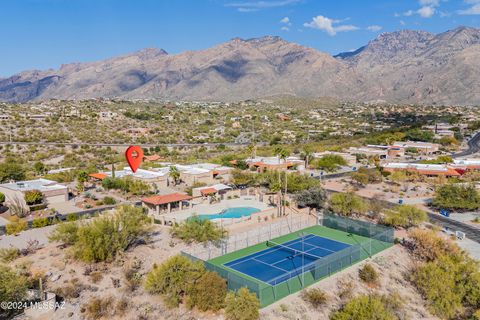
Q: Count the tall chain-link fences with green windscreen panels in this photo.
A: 1